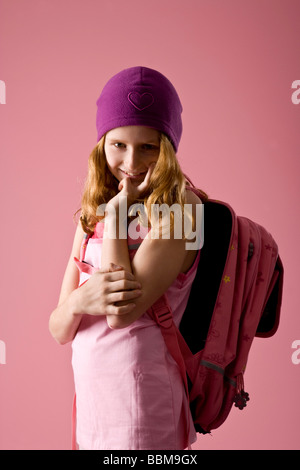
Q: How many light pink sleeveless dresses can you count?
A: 1